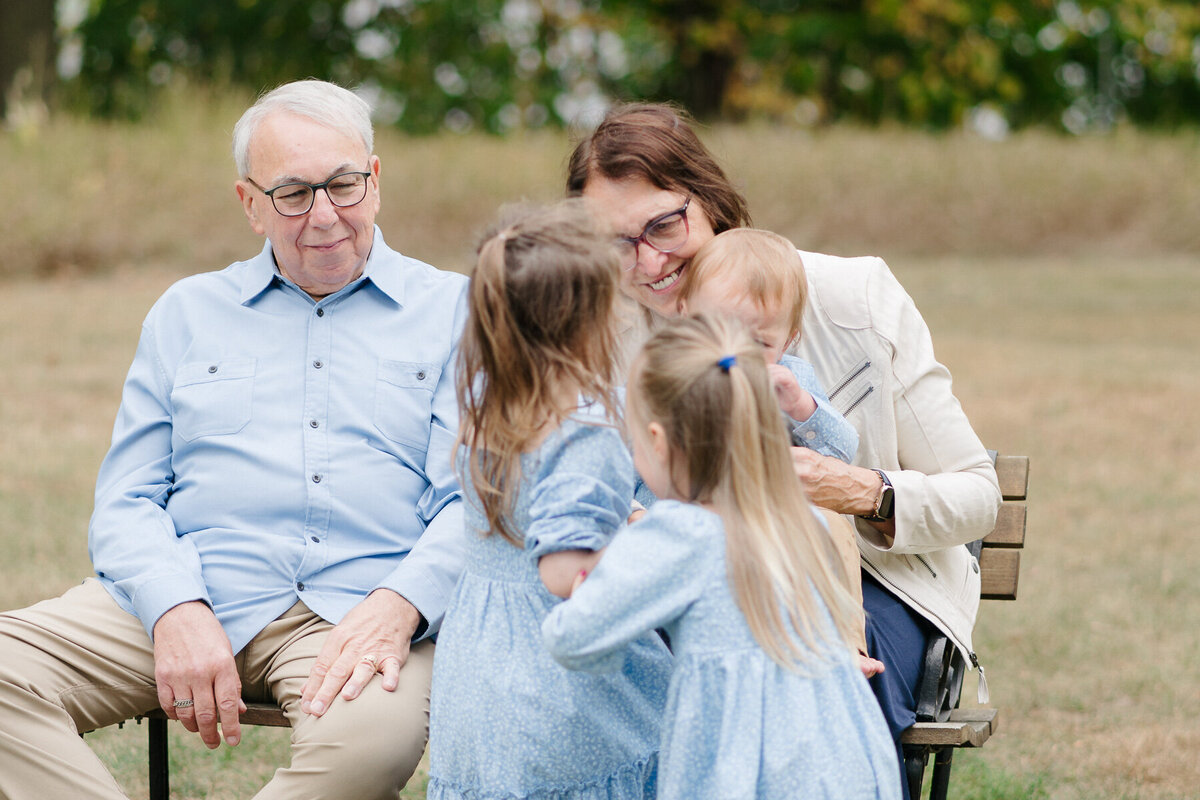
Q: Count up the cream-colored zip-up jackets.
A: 1